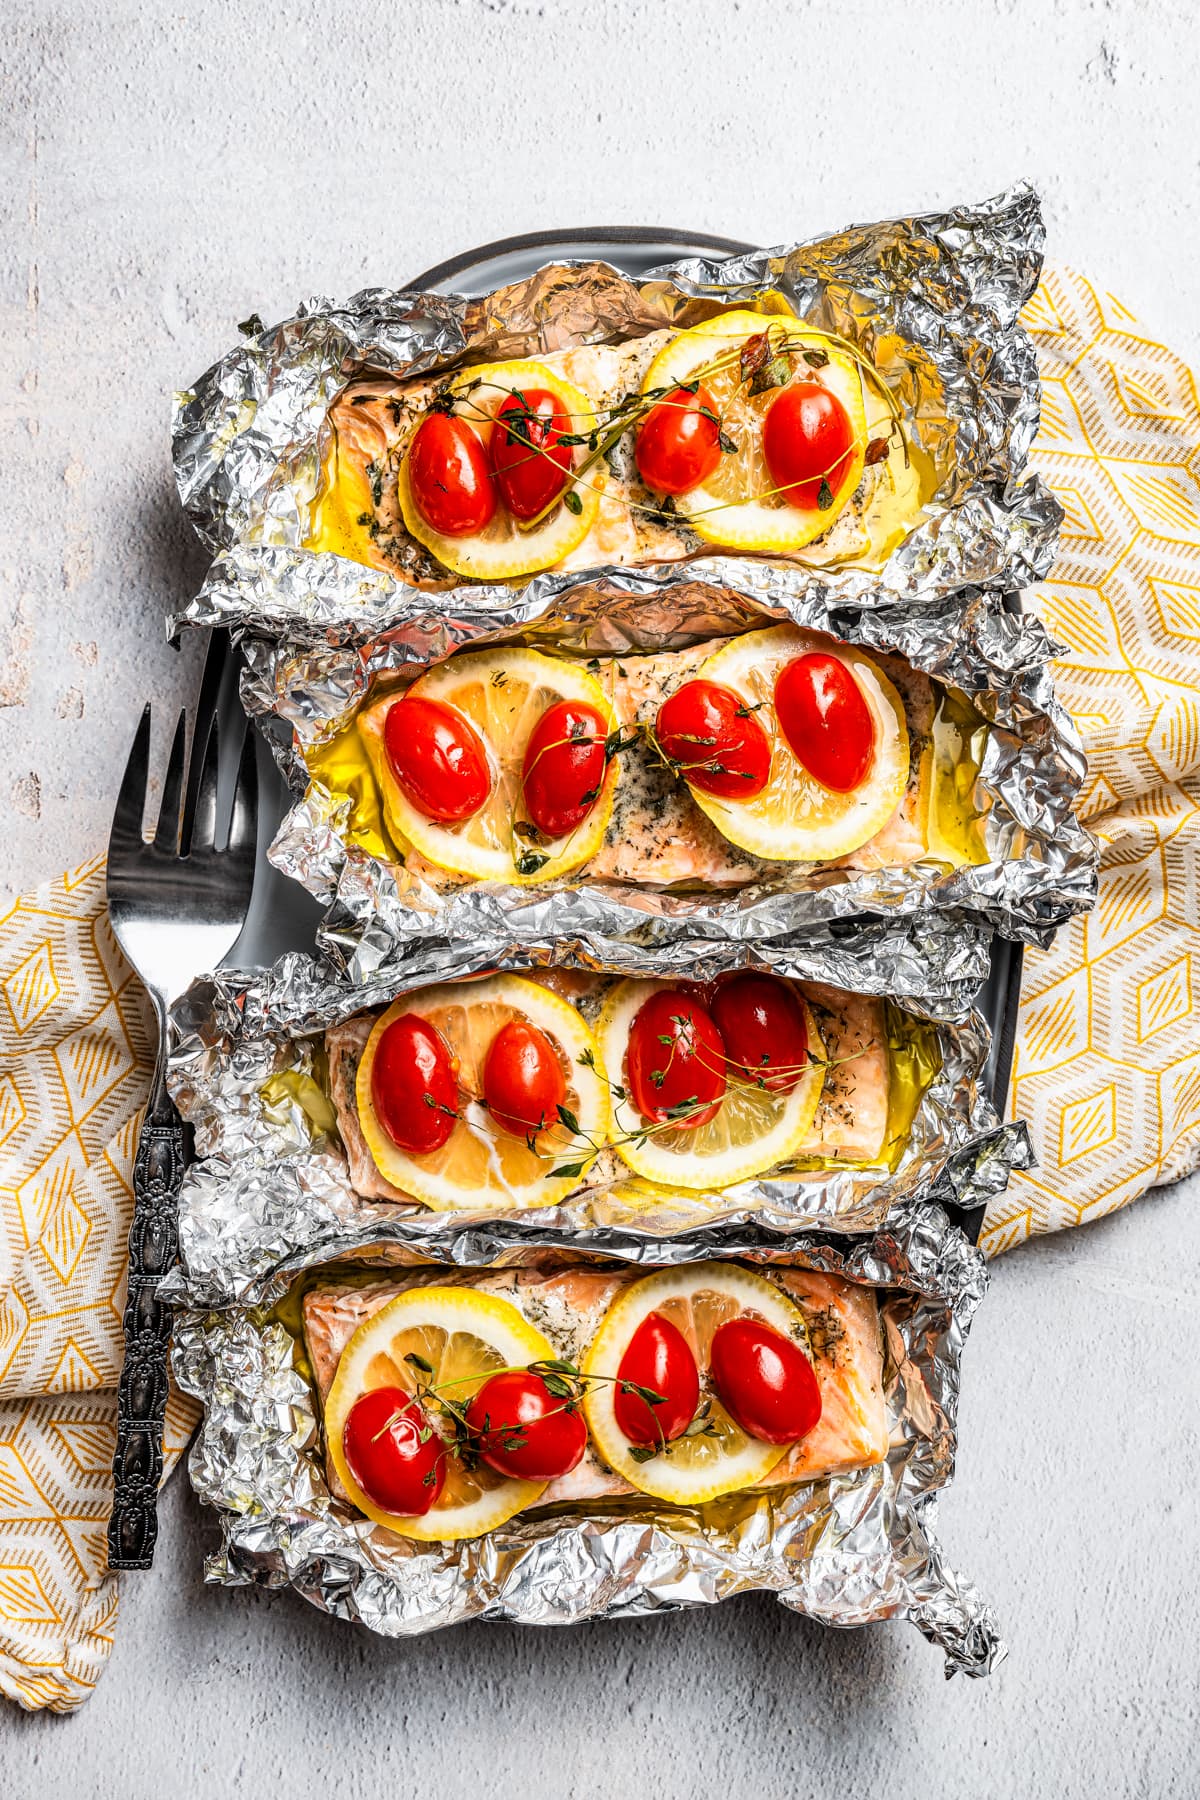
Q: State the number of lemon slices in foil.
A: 8